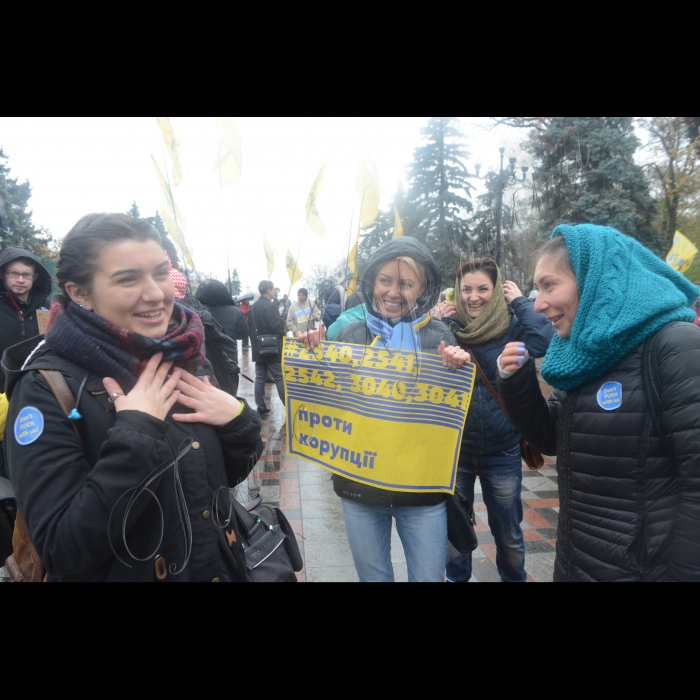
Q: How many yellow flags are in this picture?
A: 11